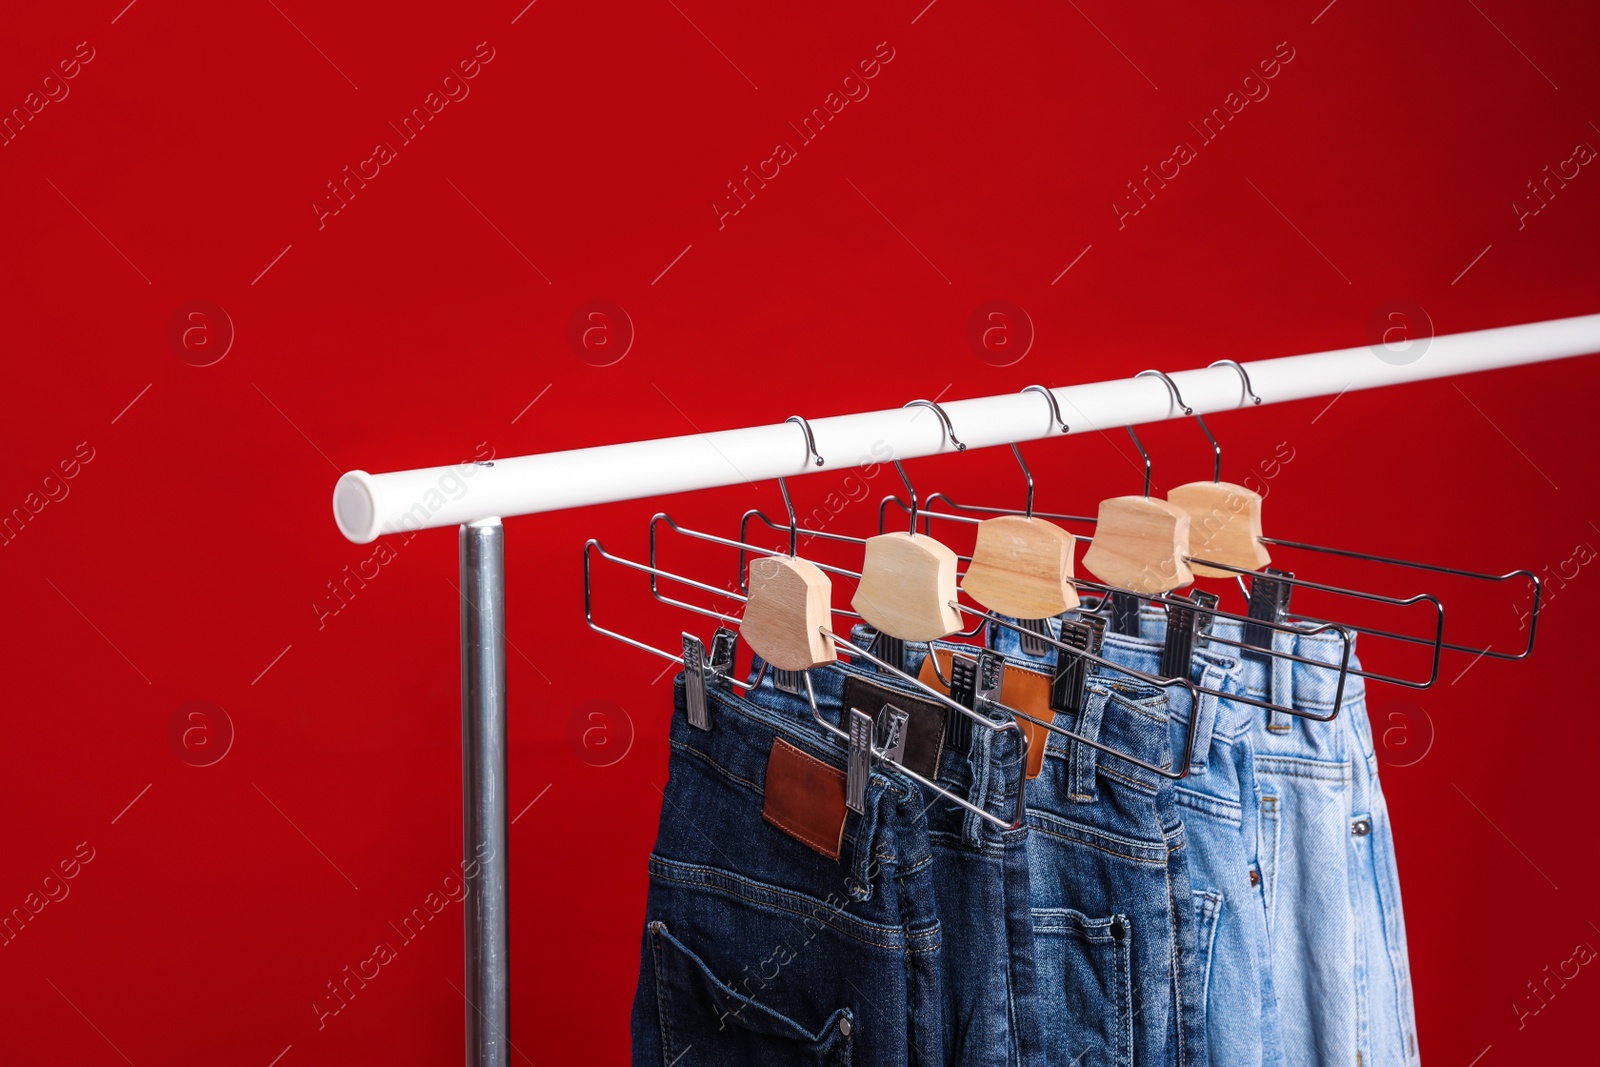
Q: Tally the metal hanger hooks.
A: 5